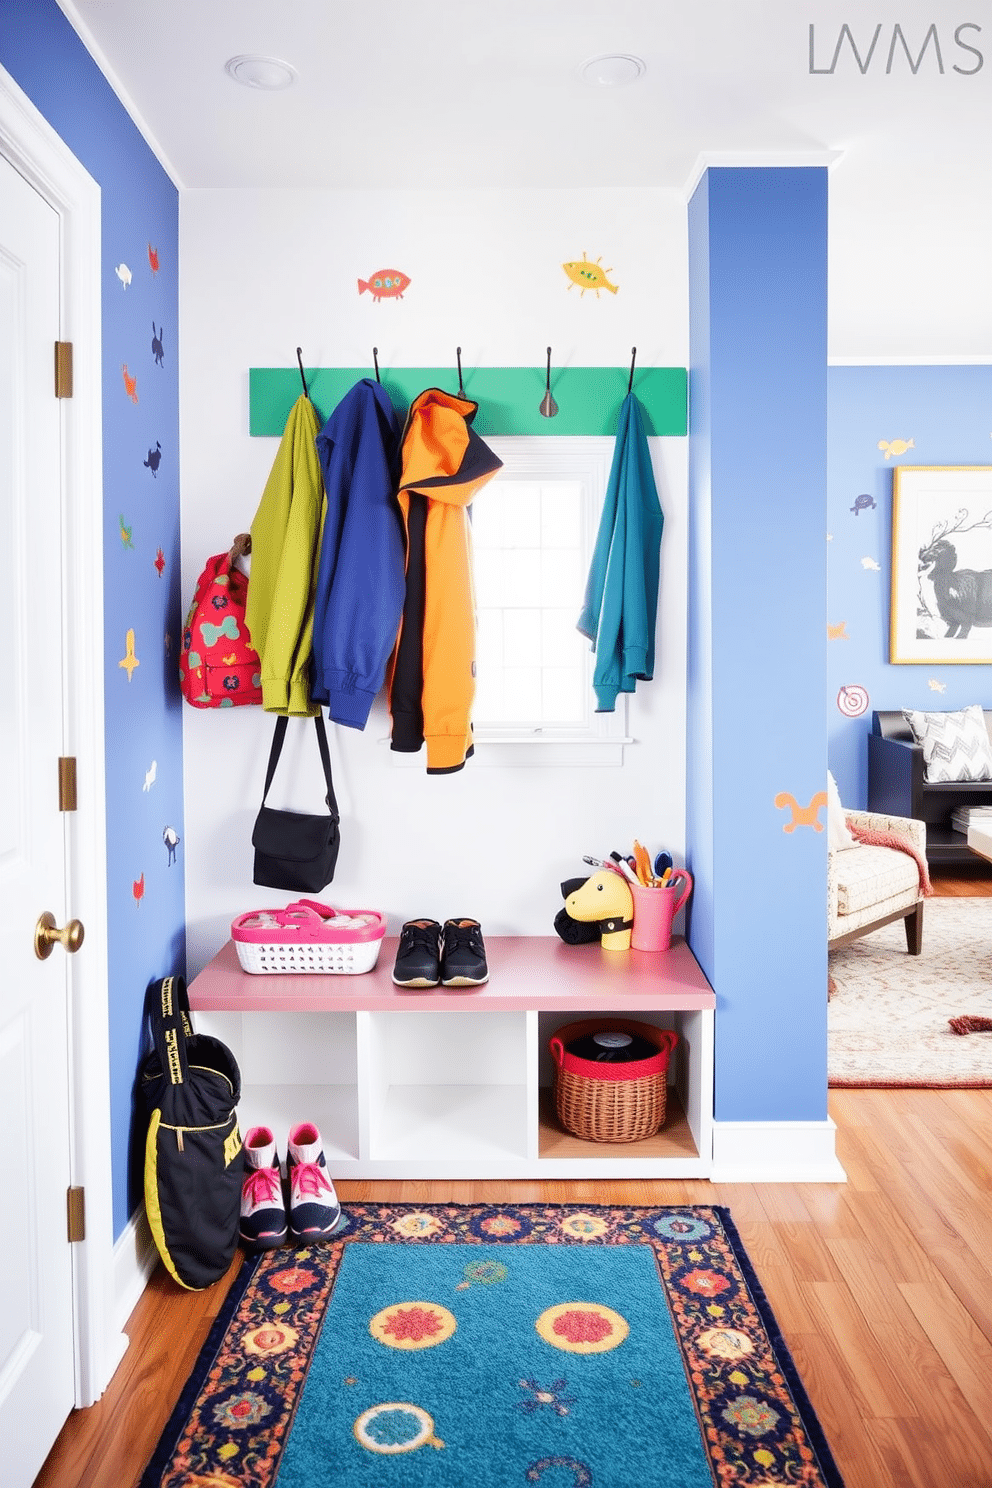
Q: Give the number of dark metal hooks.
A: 5